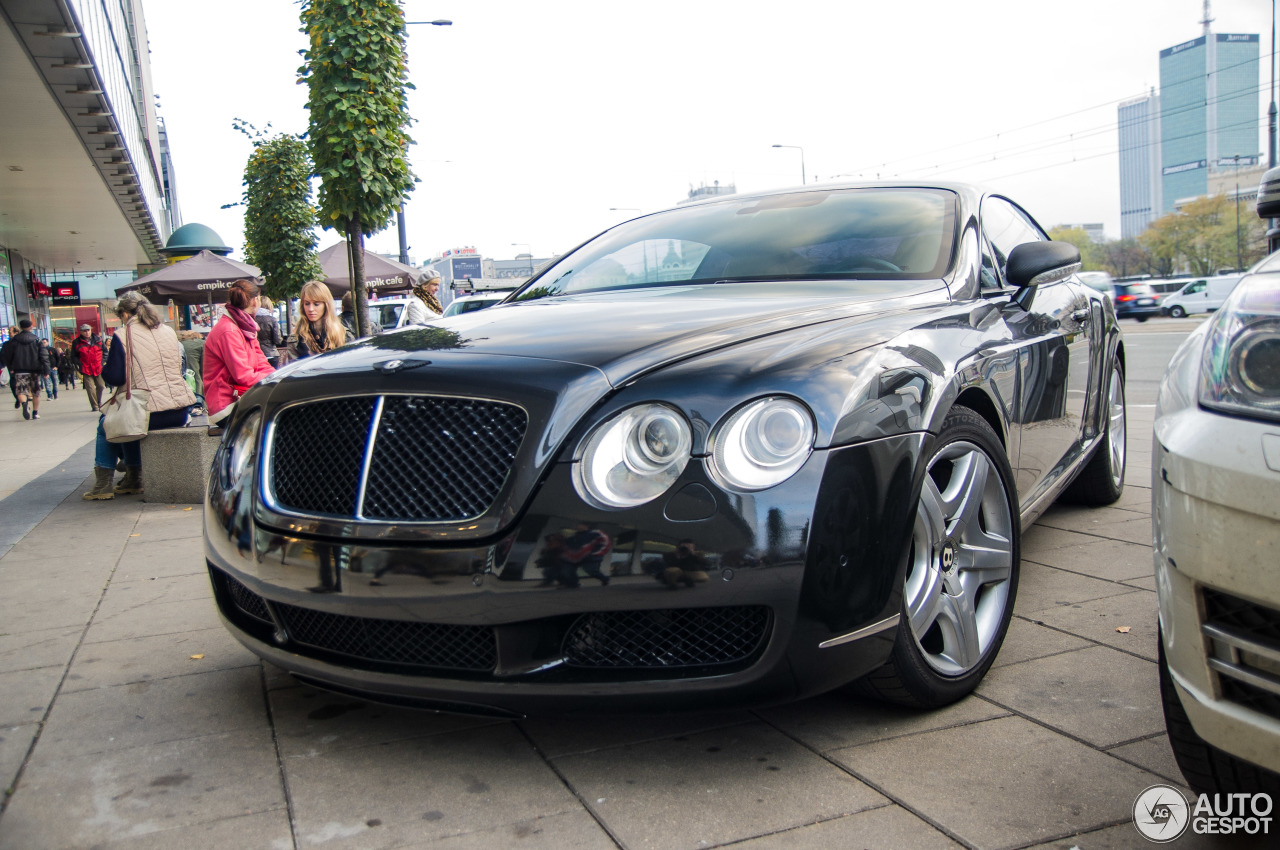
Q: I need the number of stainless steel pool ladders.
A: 0